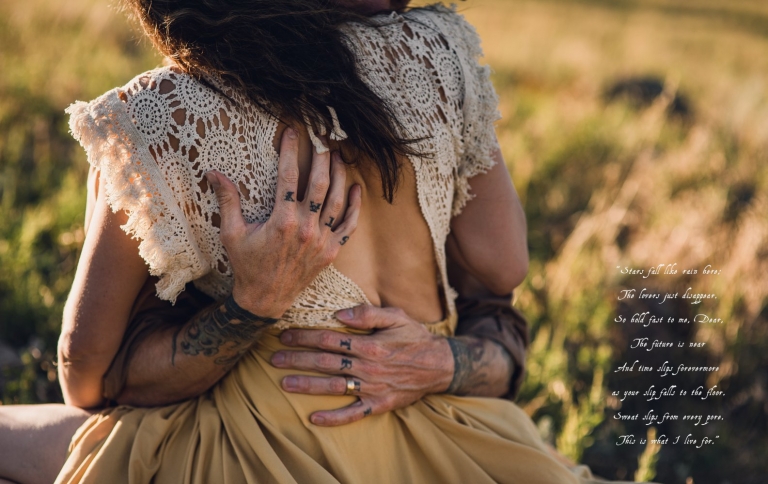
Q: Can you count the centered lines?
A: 8